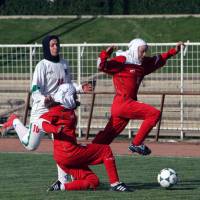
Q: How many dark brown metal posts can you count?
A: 3